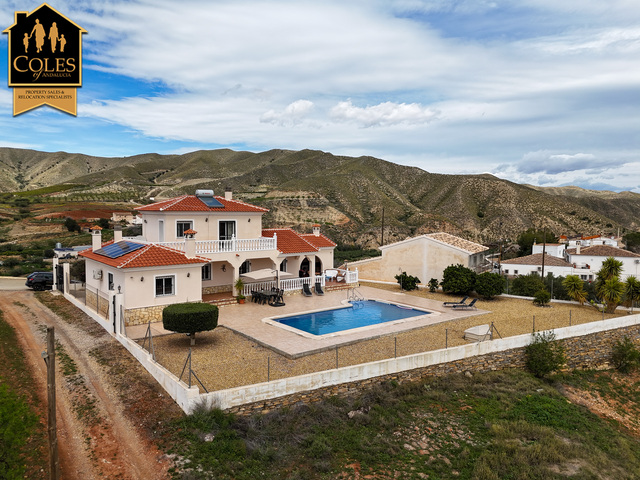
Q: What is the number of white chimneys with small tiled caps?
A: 3